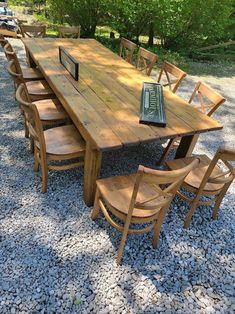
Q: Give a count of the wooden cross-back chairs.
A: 12